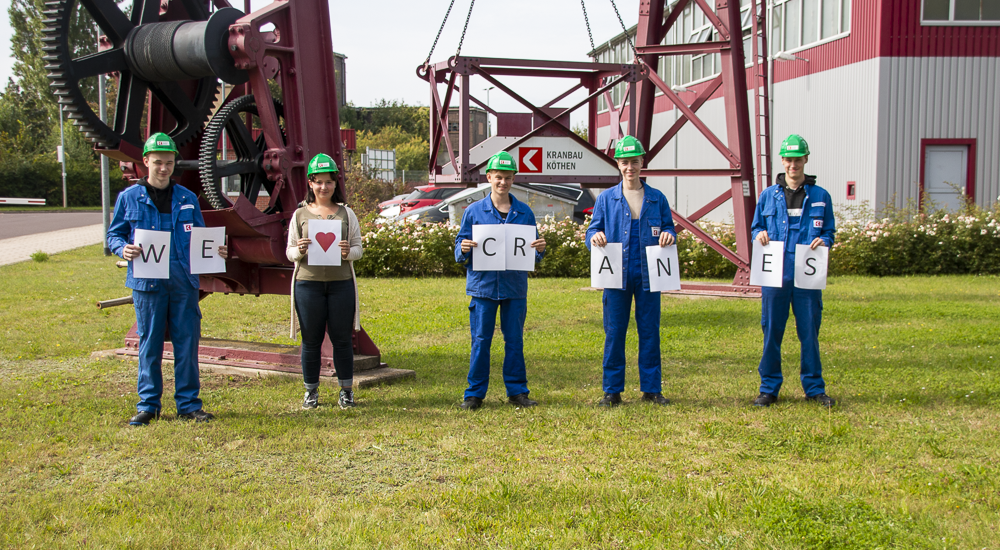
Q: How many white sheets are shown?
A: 9